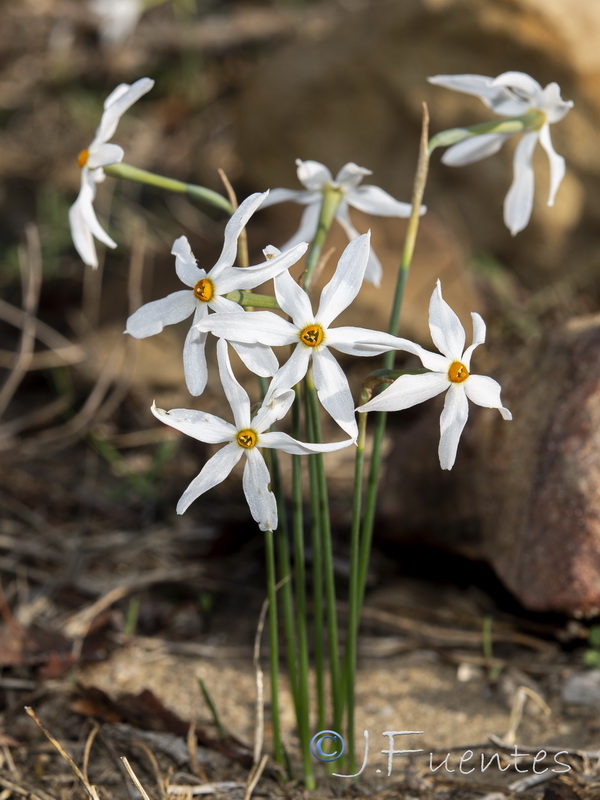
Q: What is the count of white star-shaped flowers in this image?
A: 7